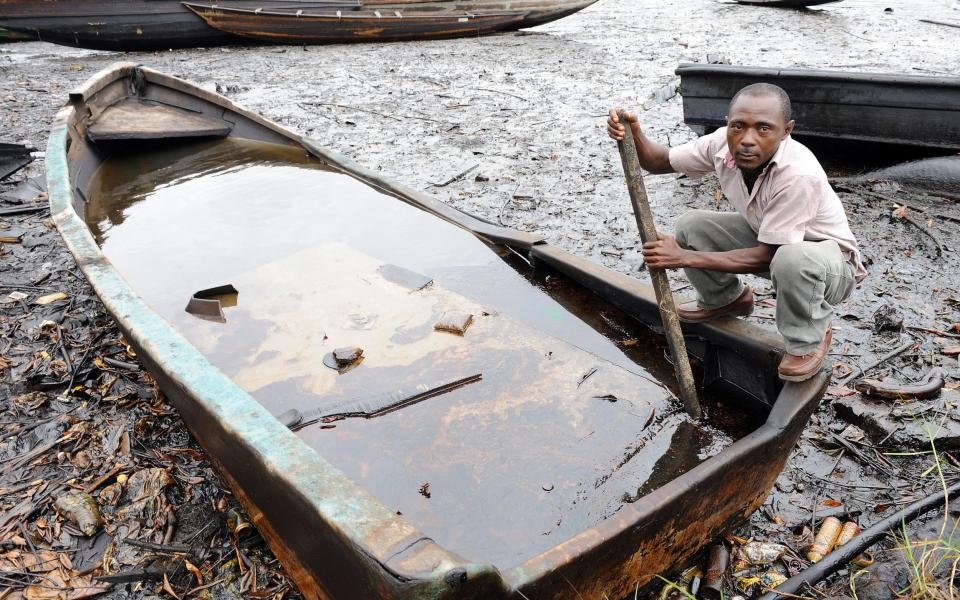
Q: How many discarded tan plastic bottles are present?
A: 2